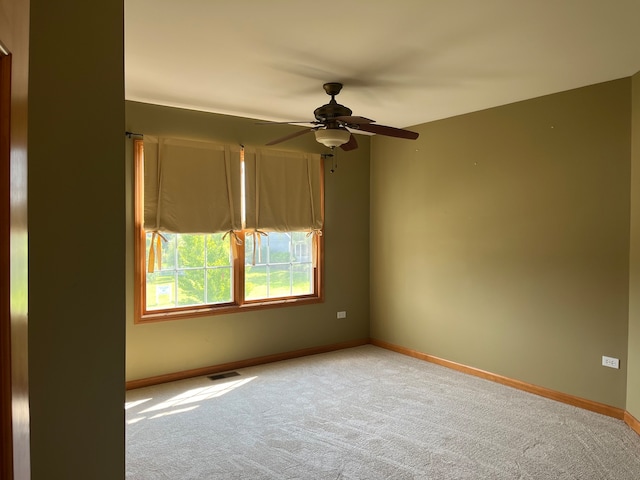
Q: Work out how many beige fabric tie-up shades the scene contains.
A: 2